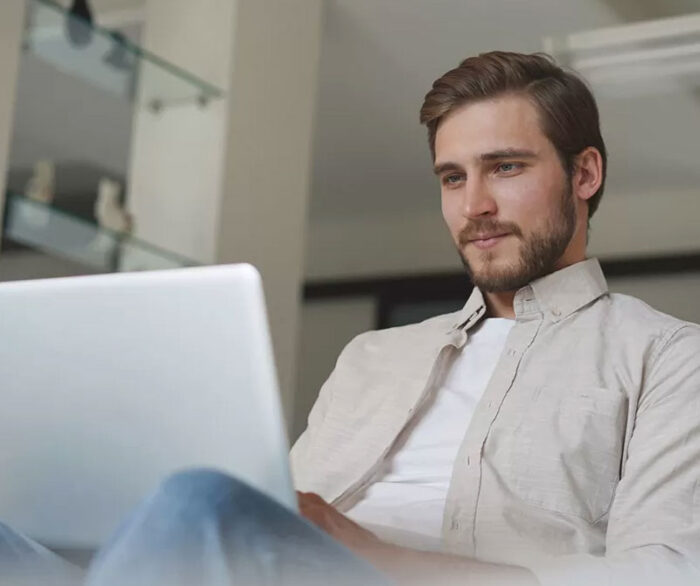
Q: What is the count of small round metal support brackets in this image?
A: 2